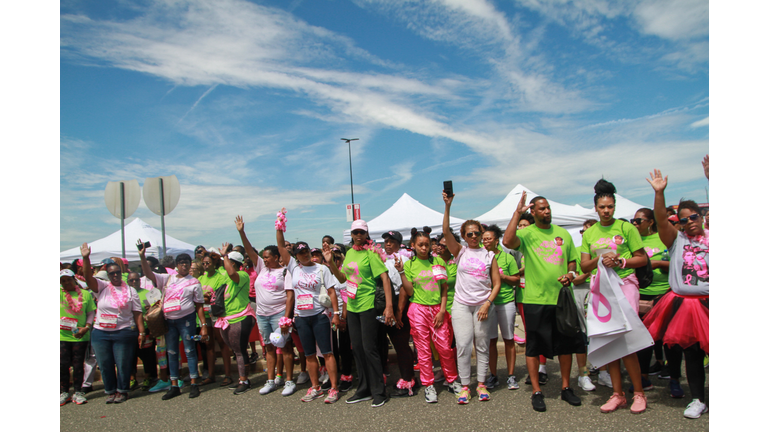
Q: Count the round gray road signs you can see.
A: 2